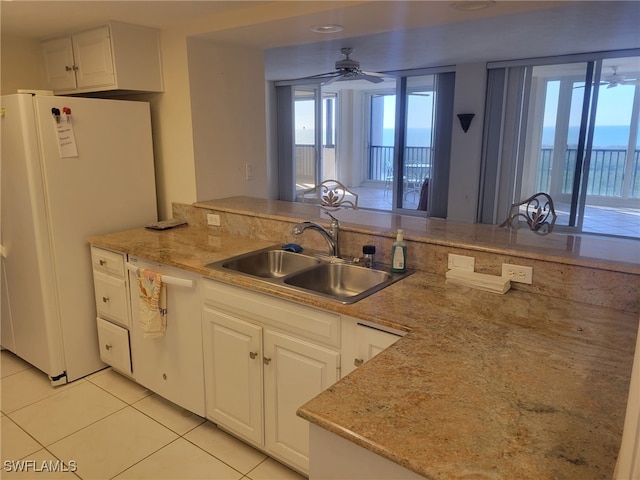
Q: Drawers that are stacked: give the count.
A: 3